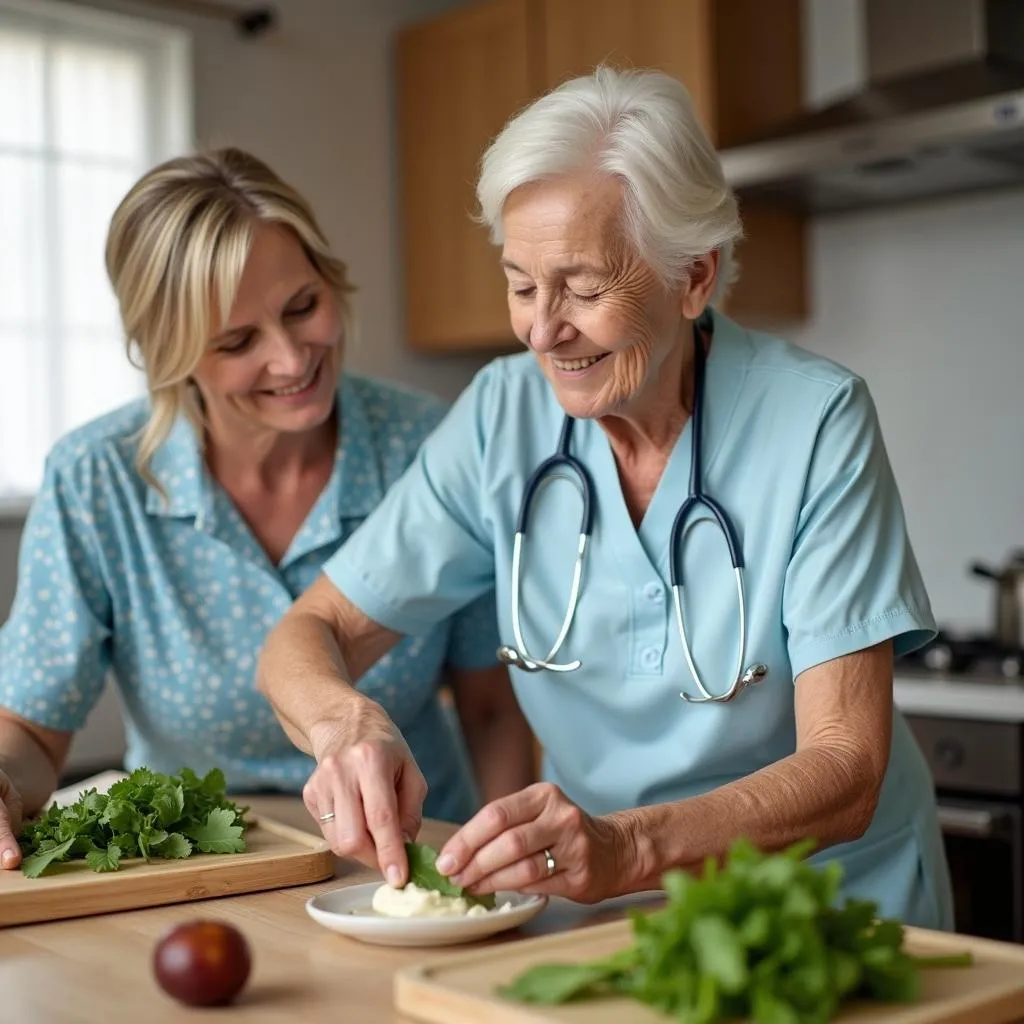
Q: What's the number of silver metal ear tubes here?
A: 4